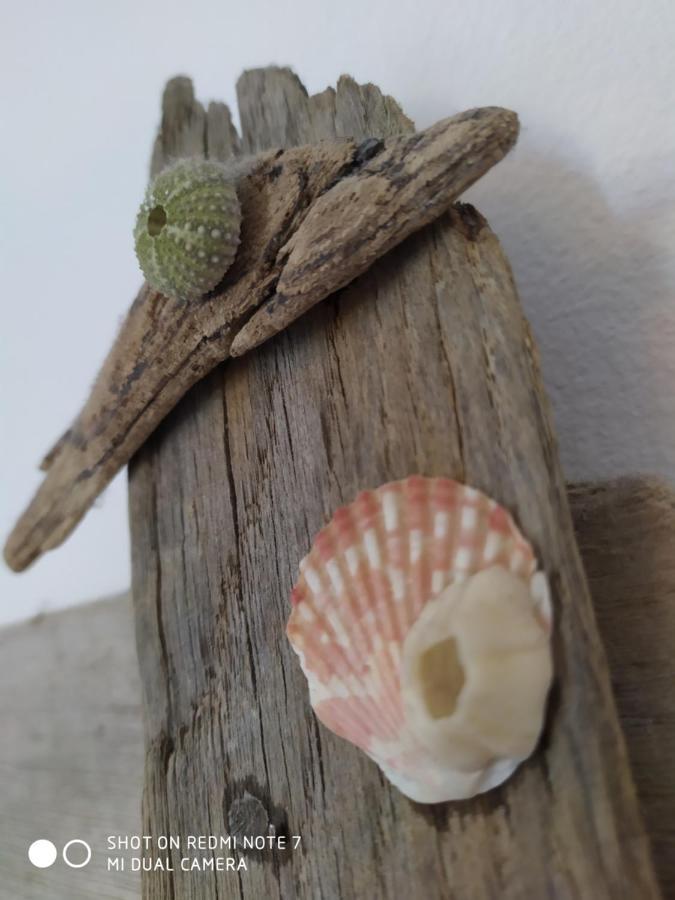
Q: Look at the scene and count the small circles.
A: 2